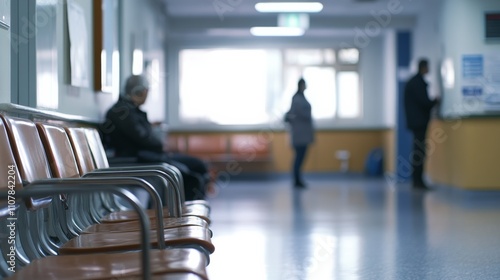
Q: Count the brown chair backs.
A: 5